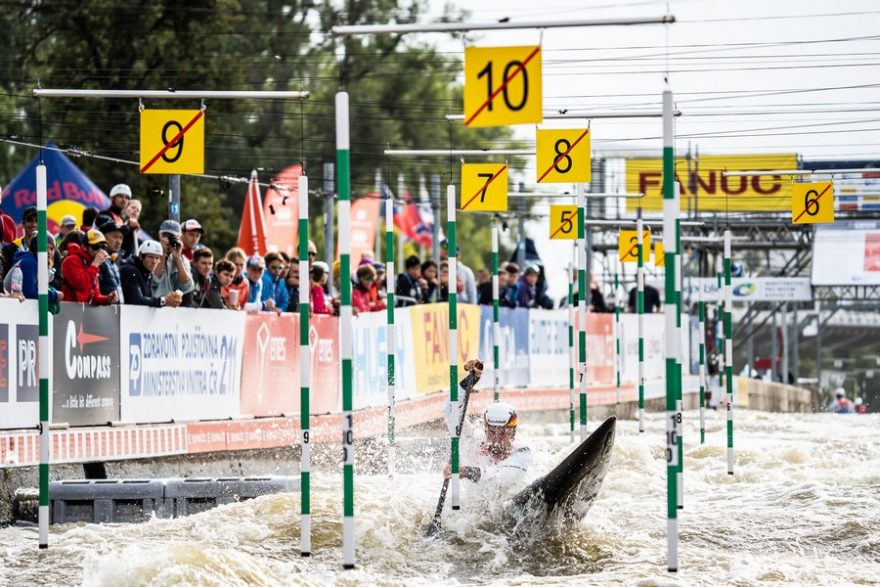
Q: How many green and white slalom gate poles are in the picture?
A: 15